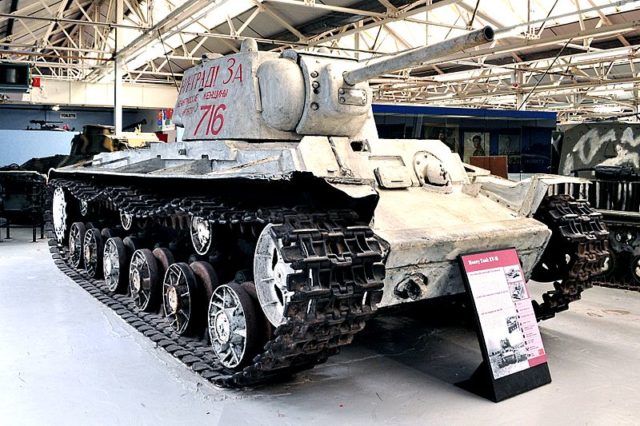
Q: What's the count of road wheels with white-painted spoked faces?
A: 6